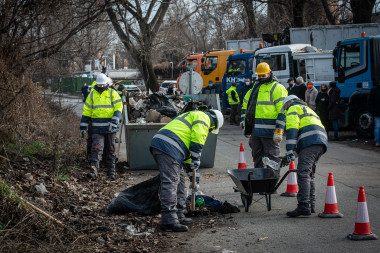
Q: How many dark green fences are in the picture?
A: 1